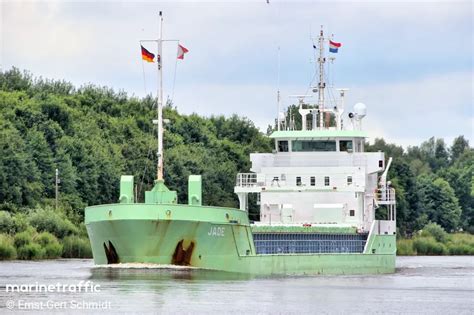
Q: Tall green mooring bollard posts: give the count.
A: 2